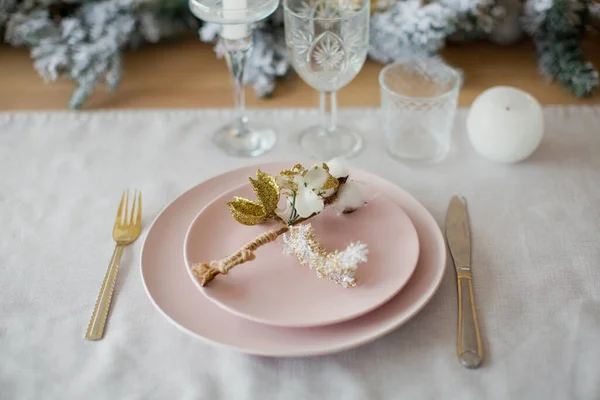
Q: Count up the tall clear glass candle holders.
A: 1